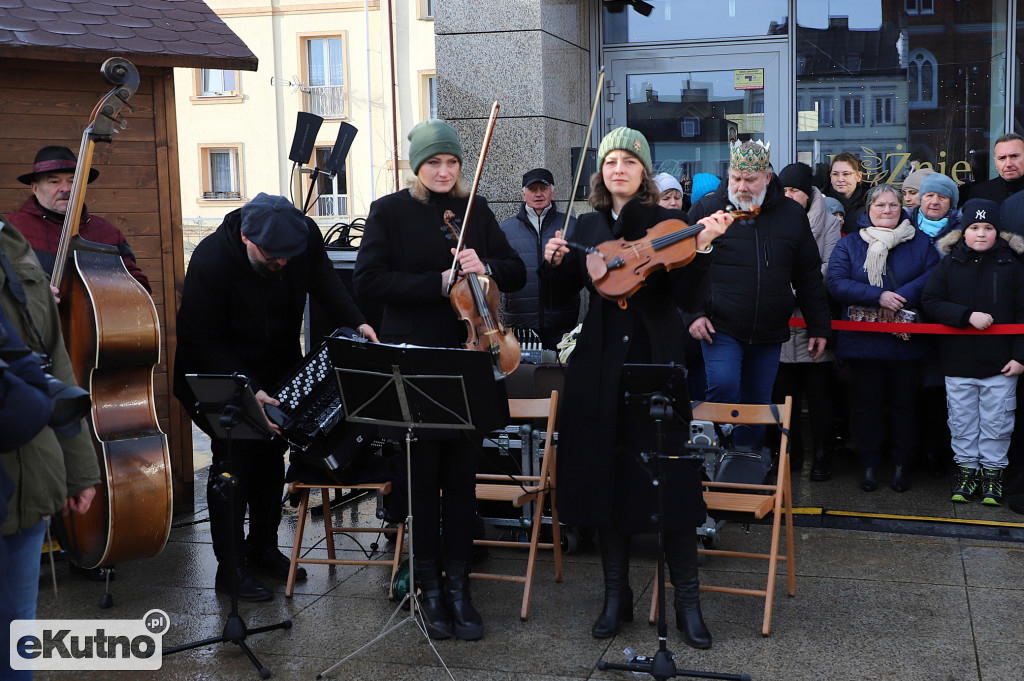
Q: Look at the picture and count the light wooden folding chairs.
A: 3